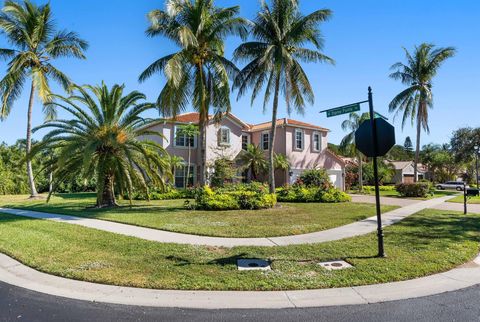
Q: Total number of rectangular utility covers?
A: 2